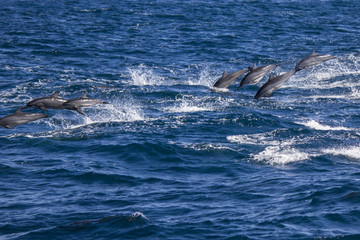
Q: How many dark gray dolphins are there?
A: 7